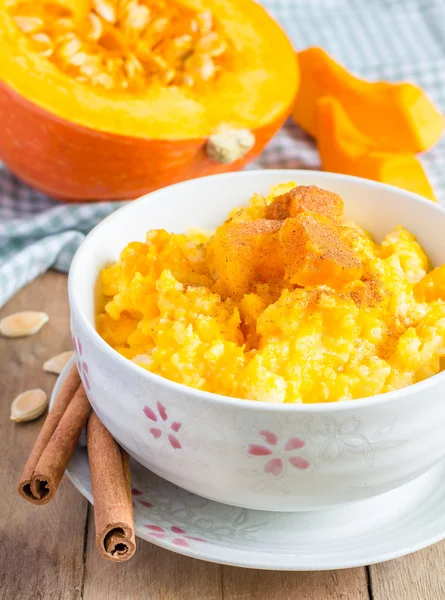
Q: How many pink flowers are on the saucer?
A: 2